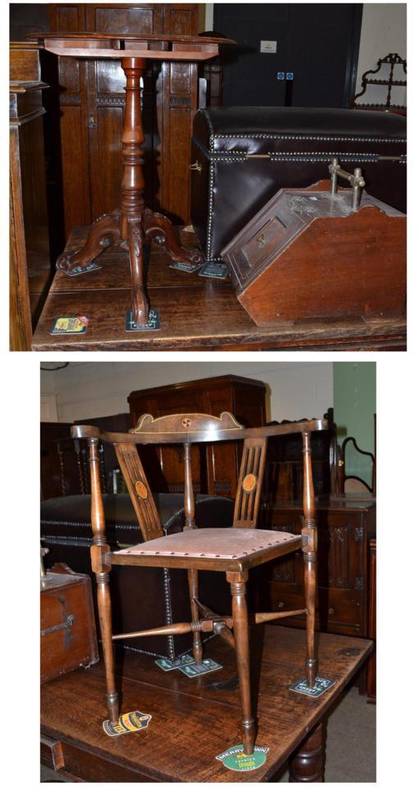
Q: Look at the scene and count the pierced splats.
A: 2